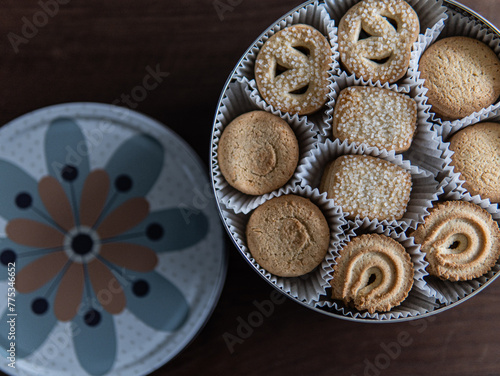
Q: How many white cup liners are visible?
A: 10